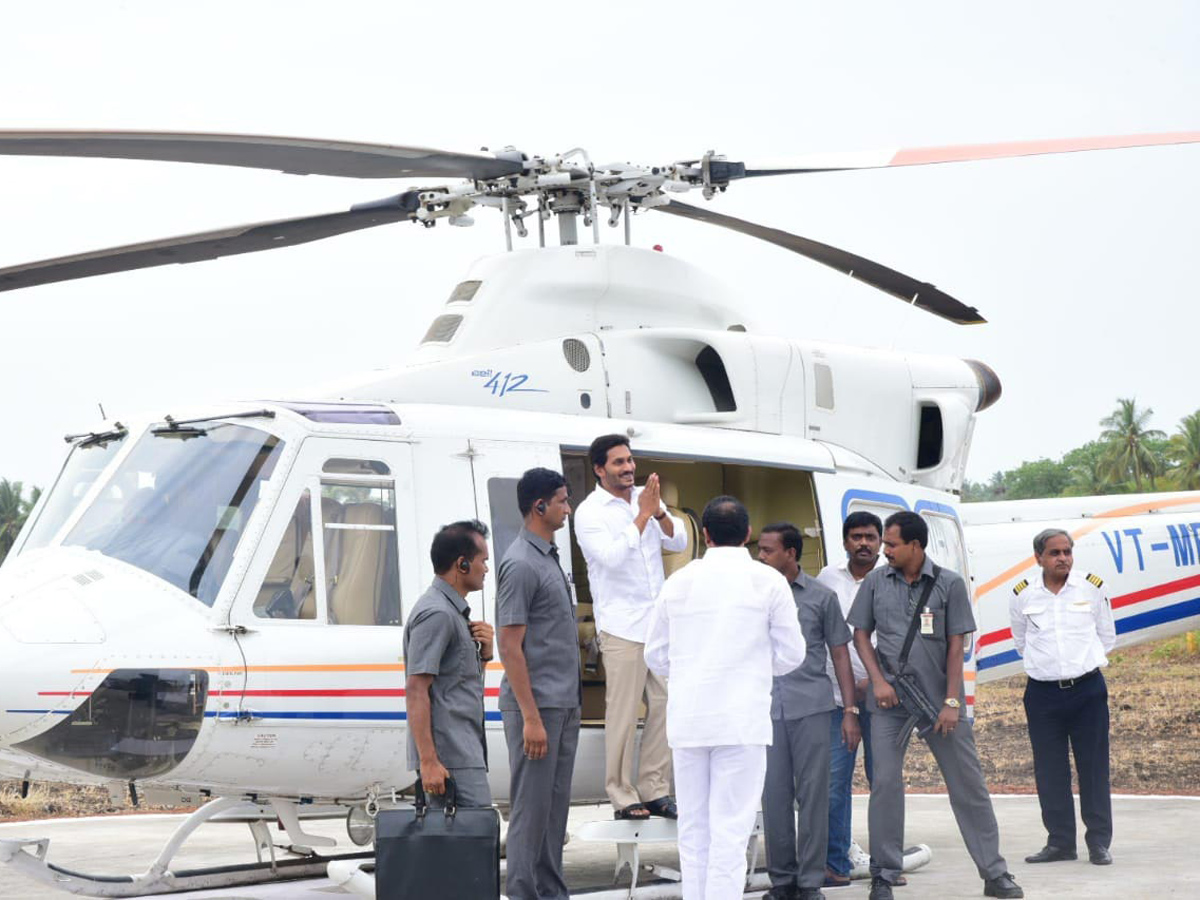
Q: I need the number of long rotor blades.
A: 4